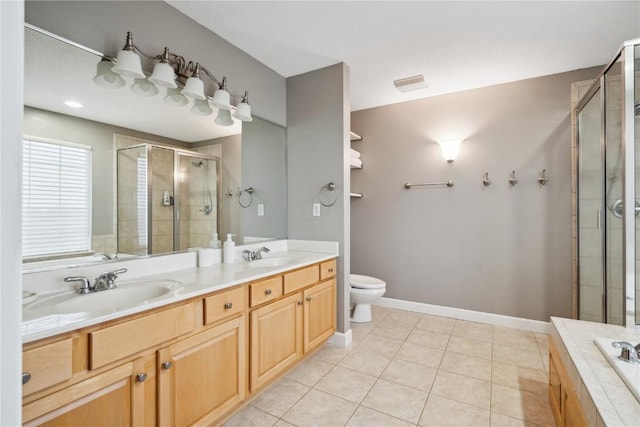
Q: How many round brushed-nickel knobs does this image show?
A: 8